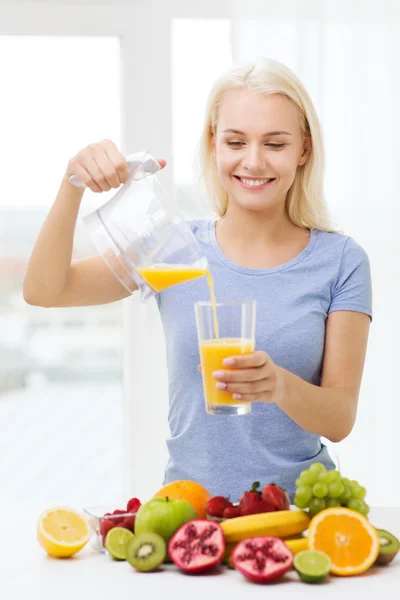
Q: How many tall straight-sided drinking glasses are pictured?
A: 1